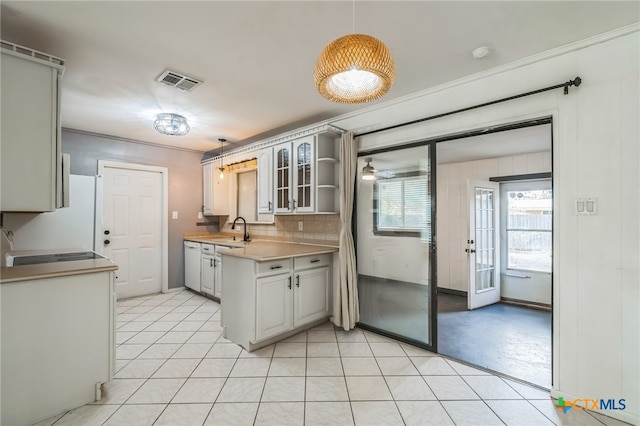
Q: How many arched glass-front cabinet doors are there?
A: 2